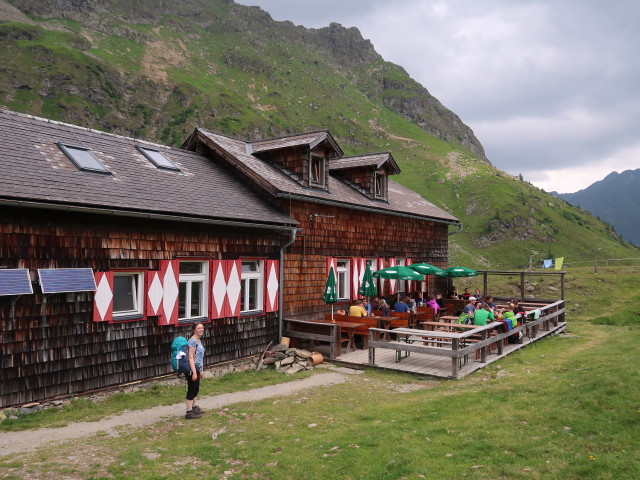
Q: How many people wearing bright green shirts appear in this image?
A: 2